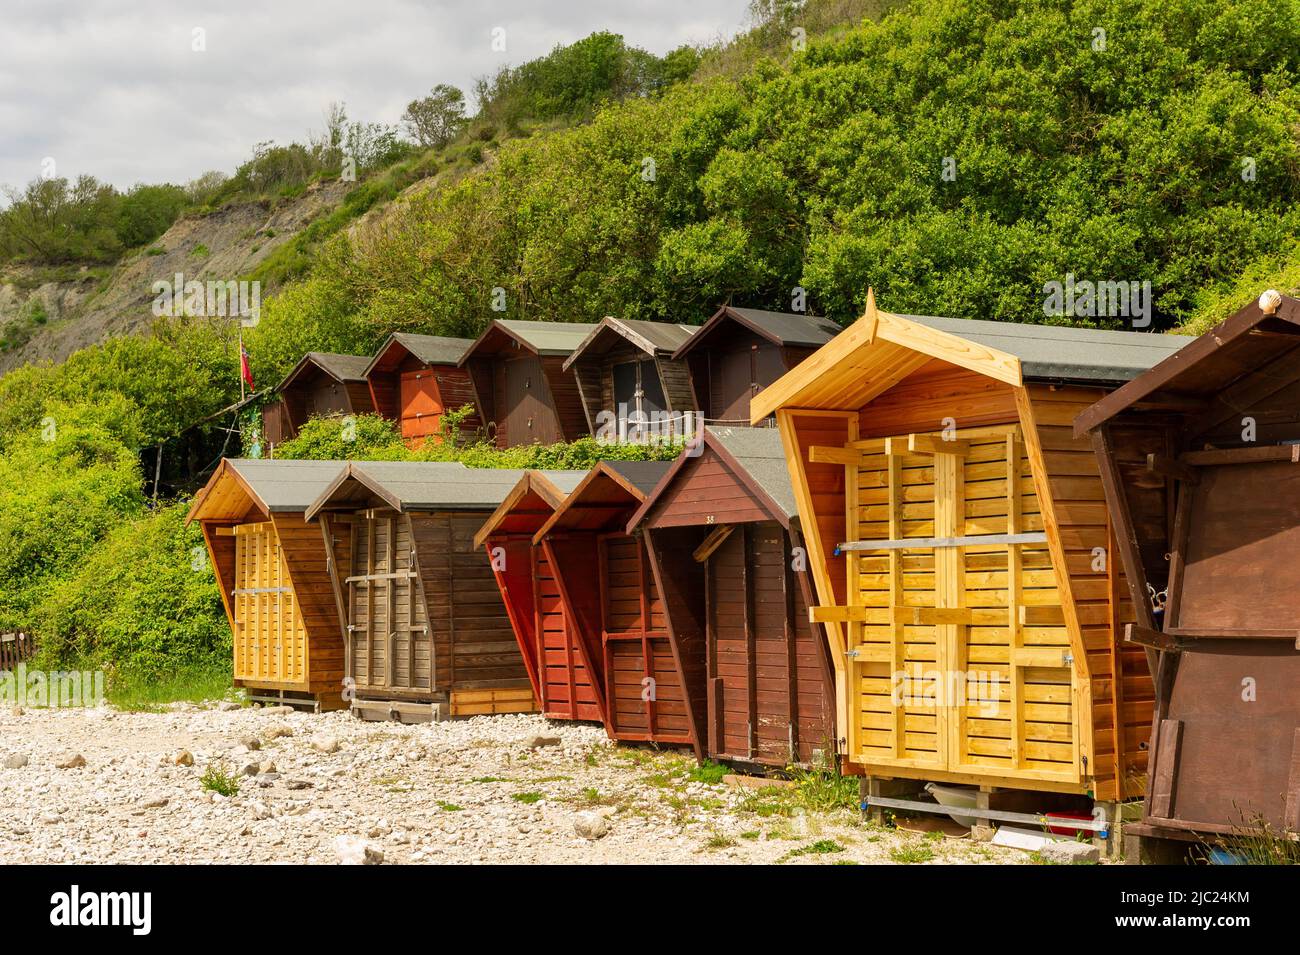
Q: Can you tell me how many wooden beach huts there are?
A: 12